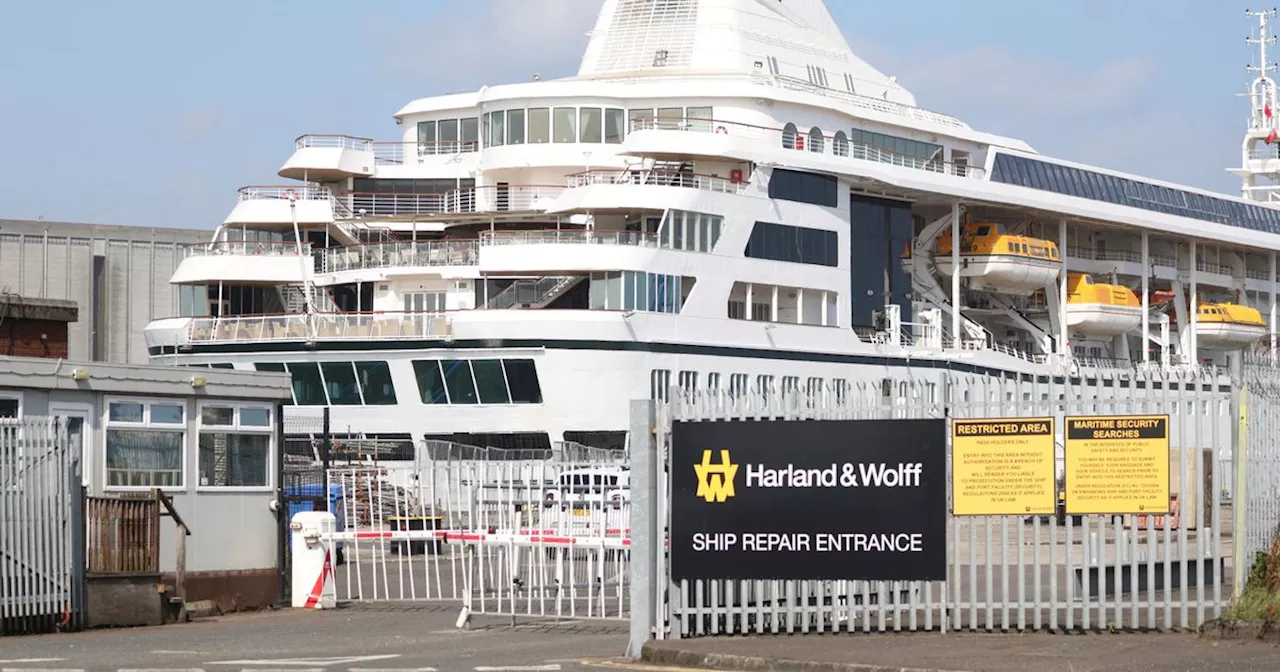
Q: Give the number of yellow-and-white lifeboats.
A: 3